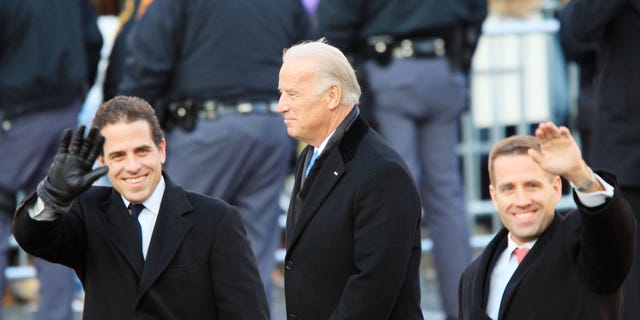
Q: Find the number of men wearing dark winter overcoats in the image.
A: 3